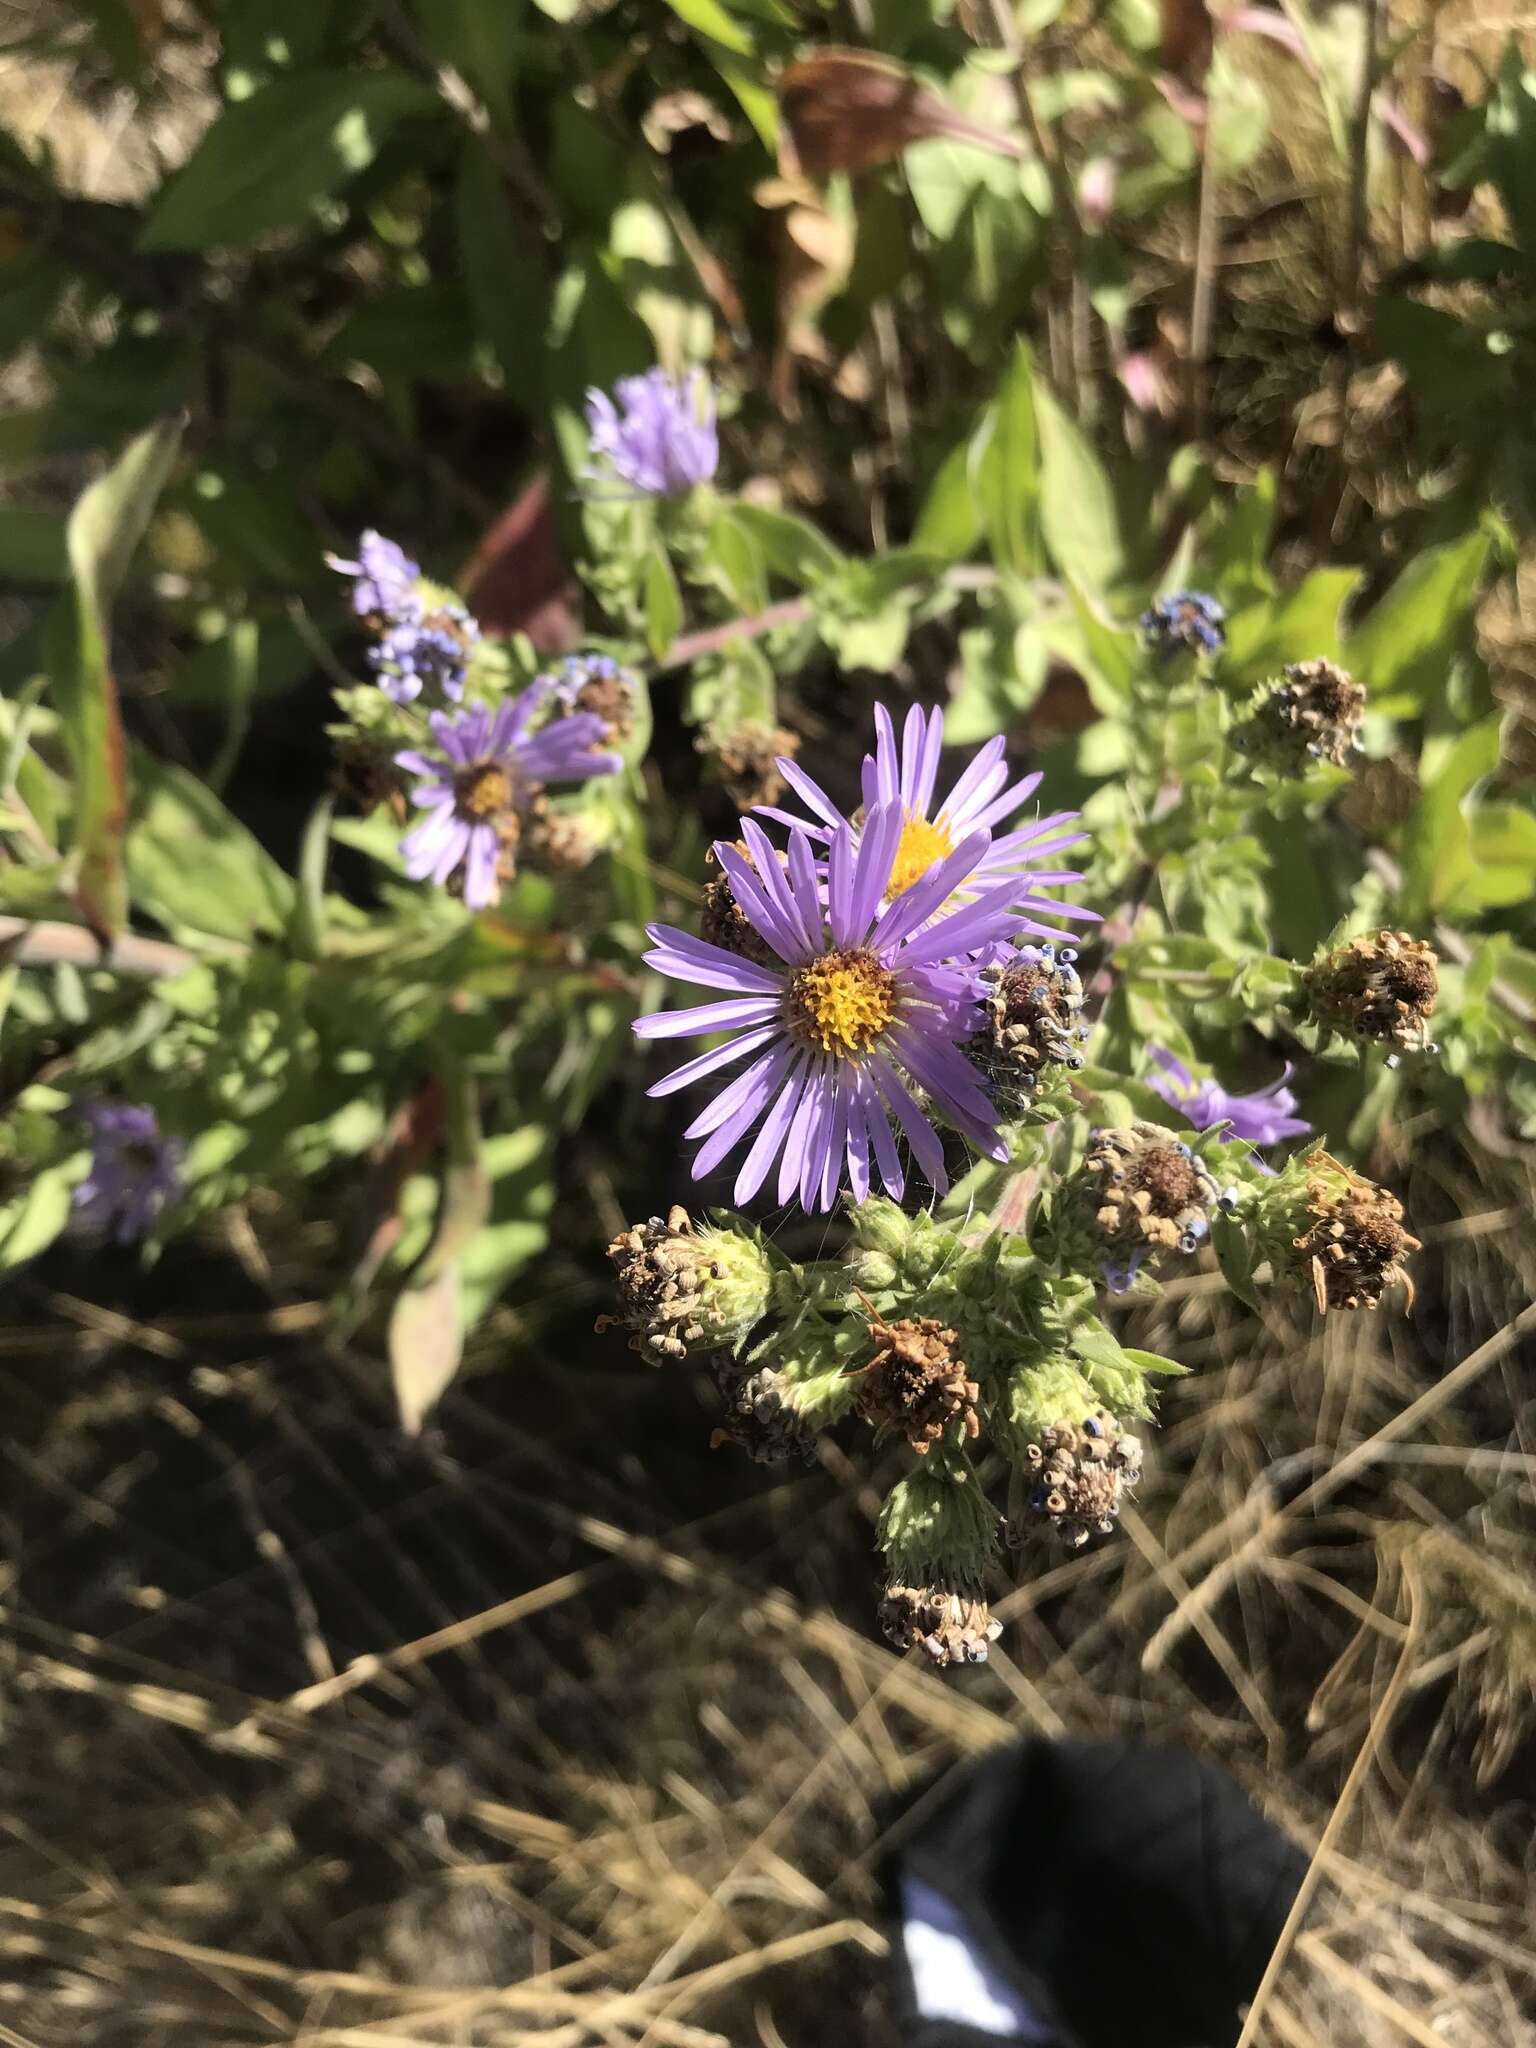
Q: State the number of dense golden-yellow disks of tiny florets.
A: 3